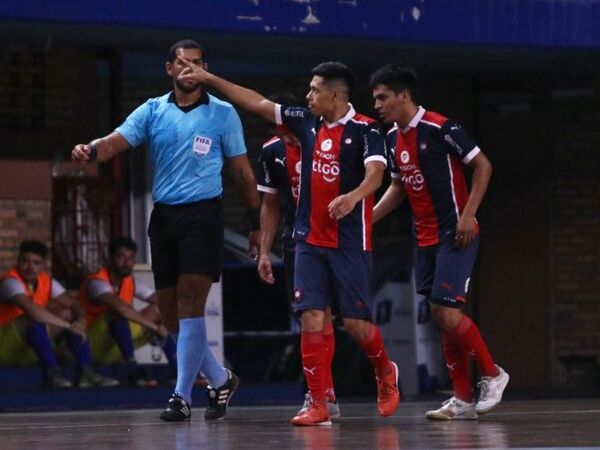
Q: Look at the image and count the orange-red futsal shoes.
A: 2